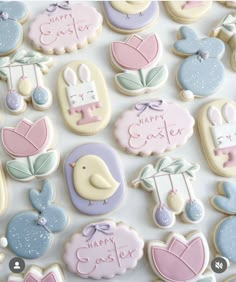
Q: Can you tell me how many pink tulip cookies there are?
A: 4